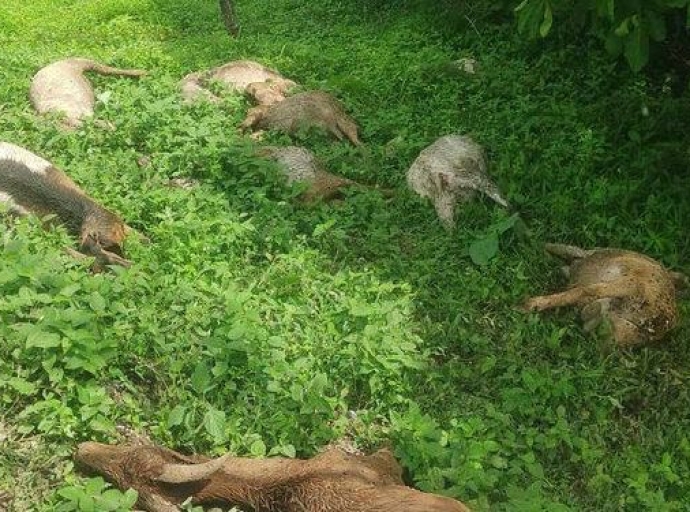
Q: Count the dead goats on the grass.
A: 8